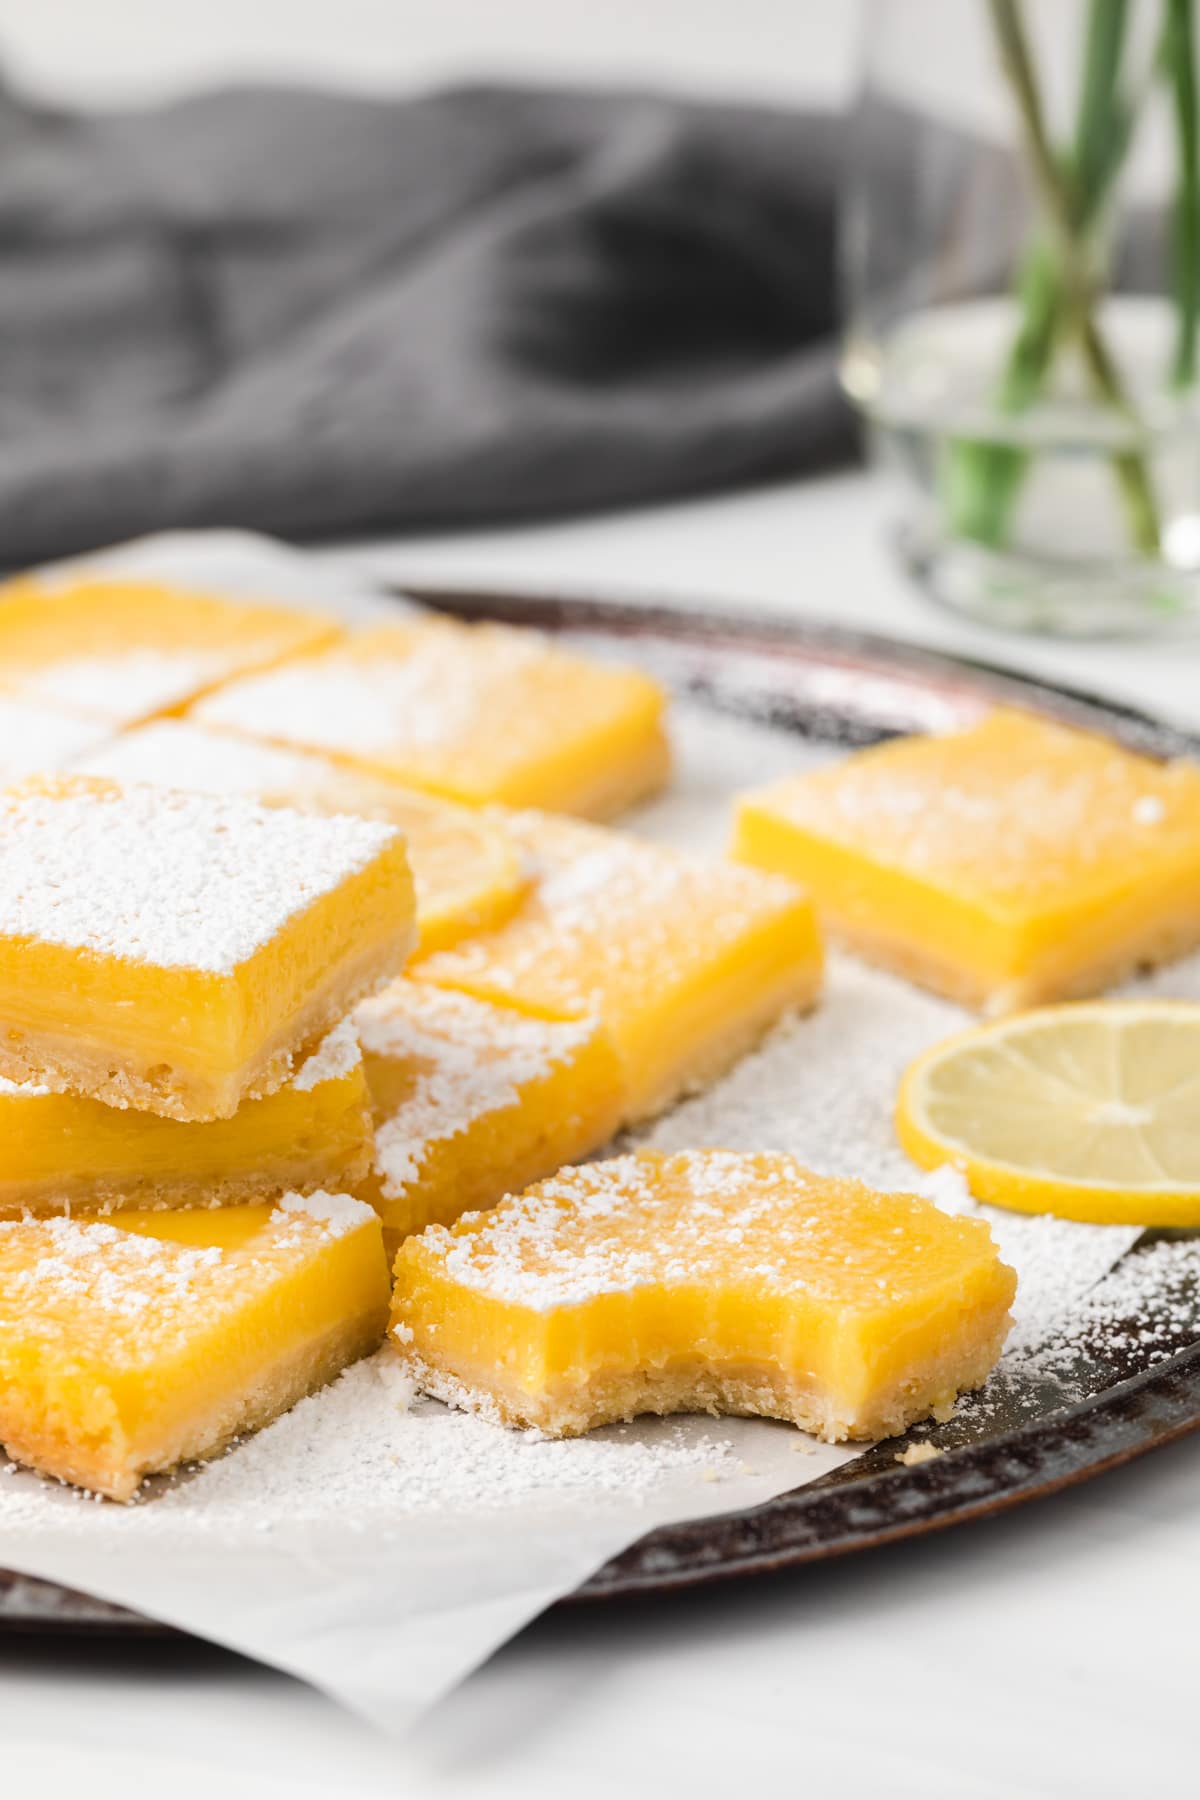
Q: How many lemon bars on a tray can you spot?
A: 11